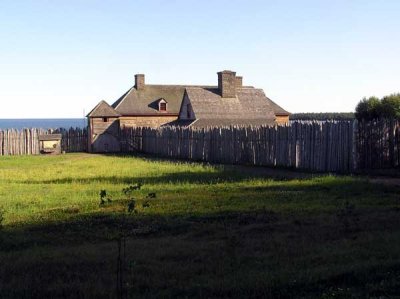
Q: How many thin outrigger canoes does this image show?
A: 0